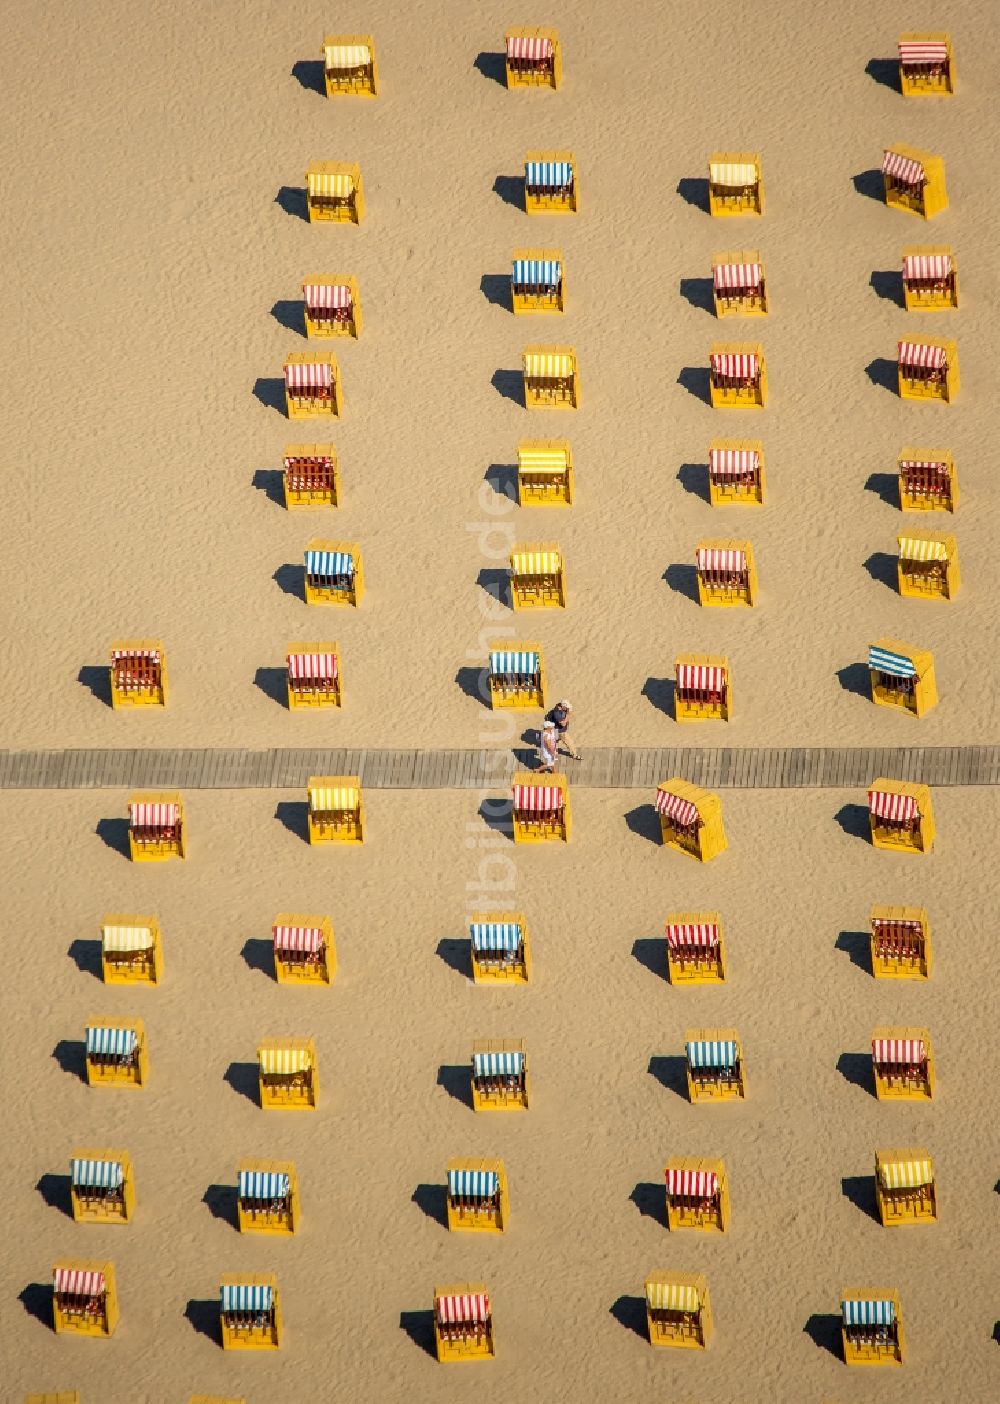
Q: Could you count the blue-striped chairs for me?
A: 14